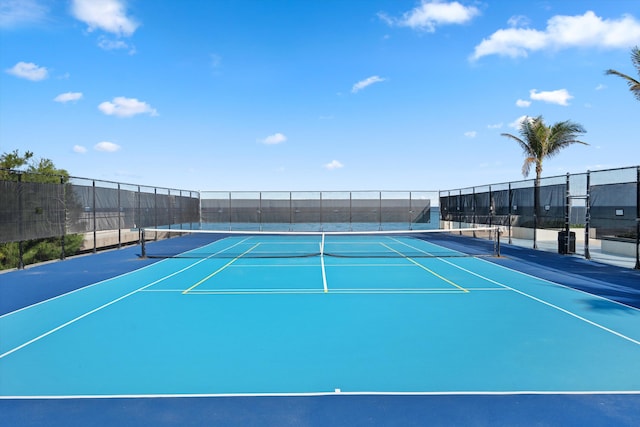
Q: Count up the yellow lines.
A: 2